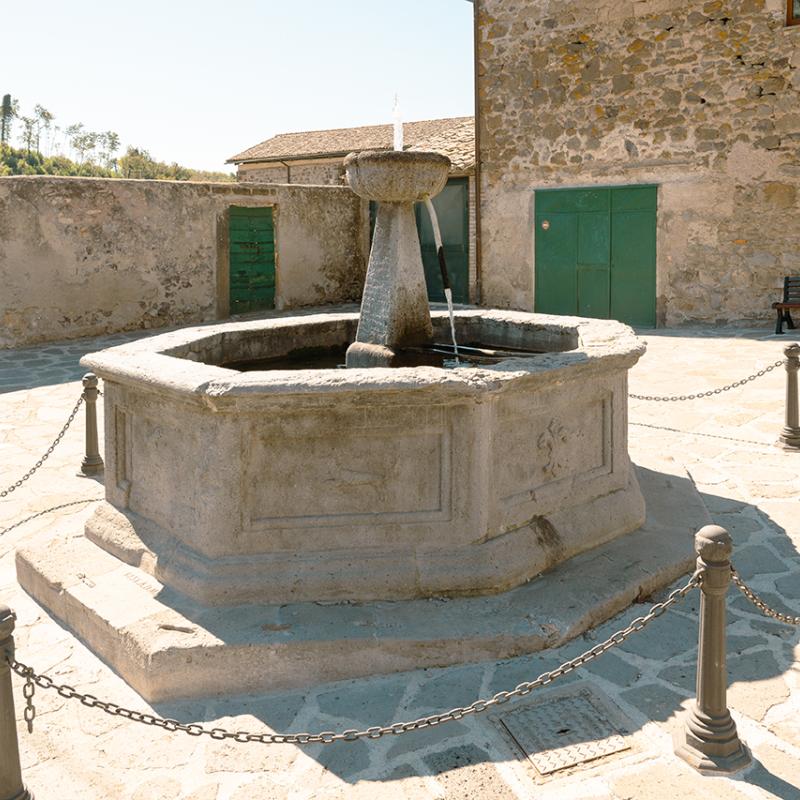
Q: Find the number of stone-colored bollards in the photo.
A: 4